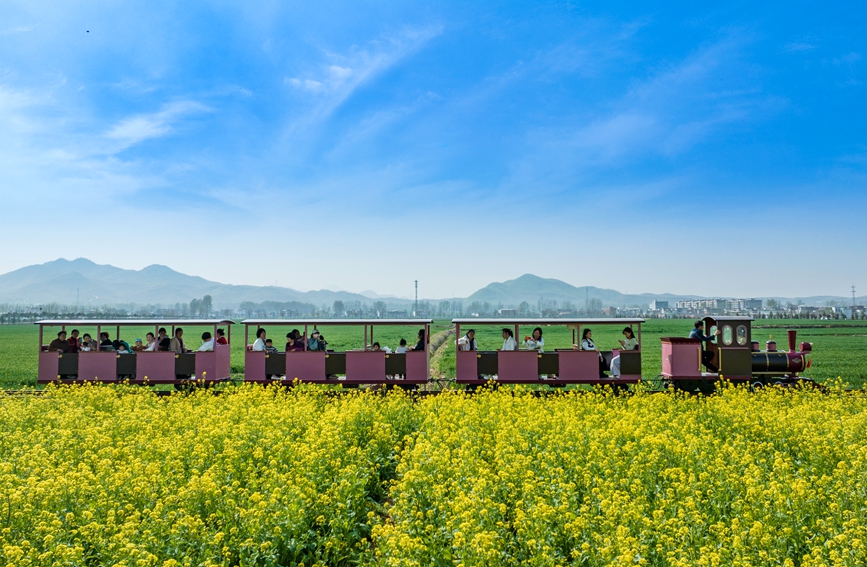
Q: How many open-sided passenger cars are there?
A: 3